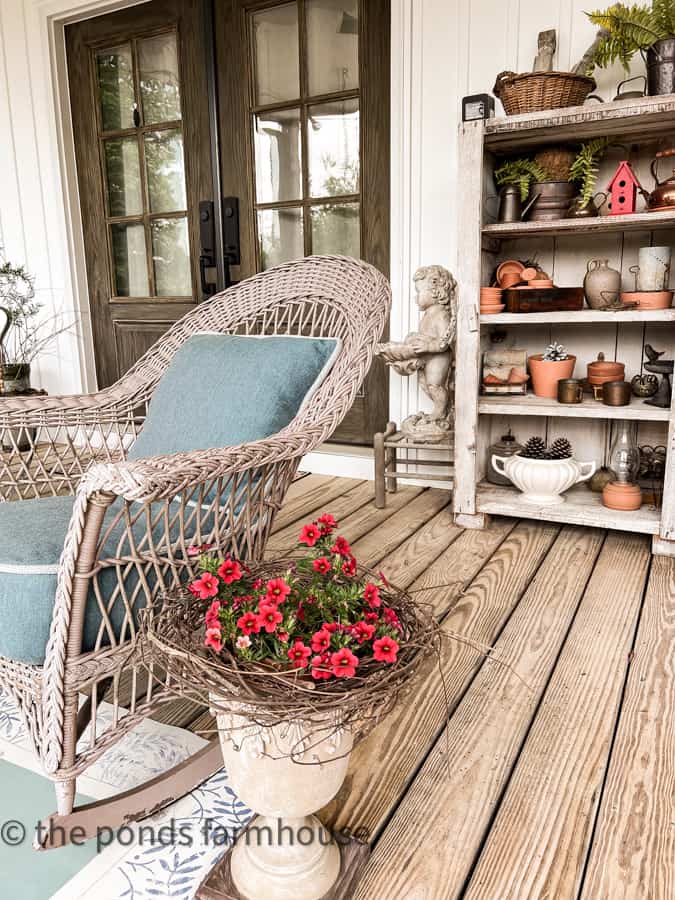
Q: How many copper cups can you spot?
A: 2